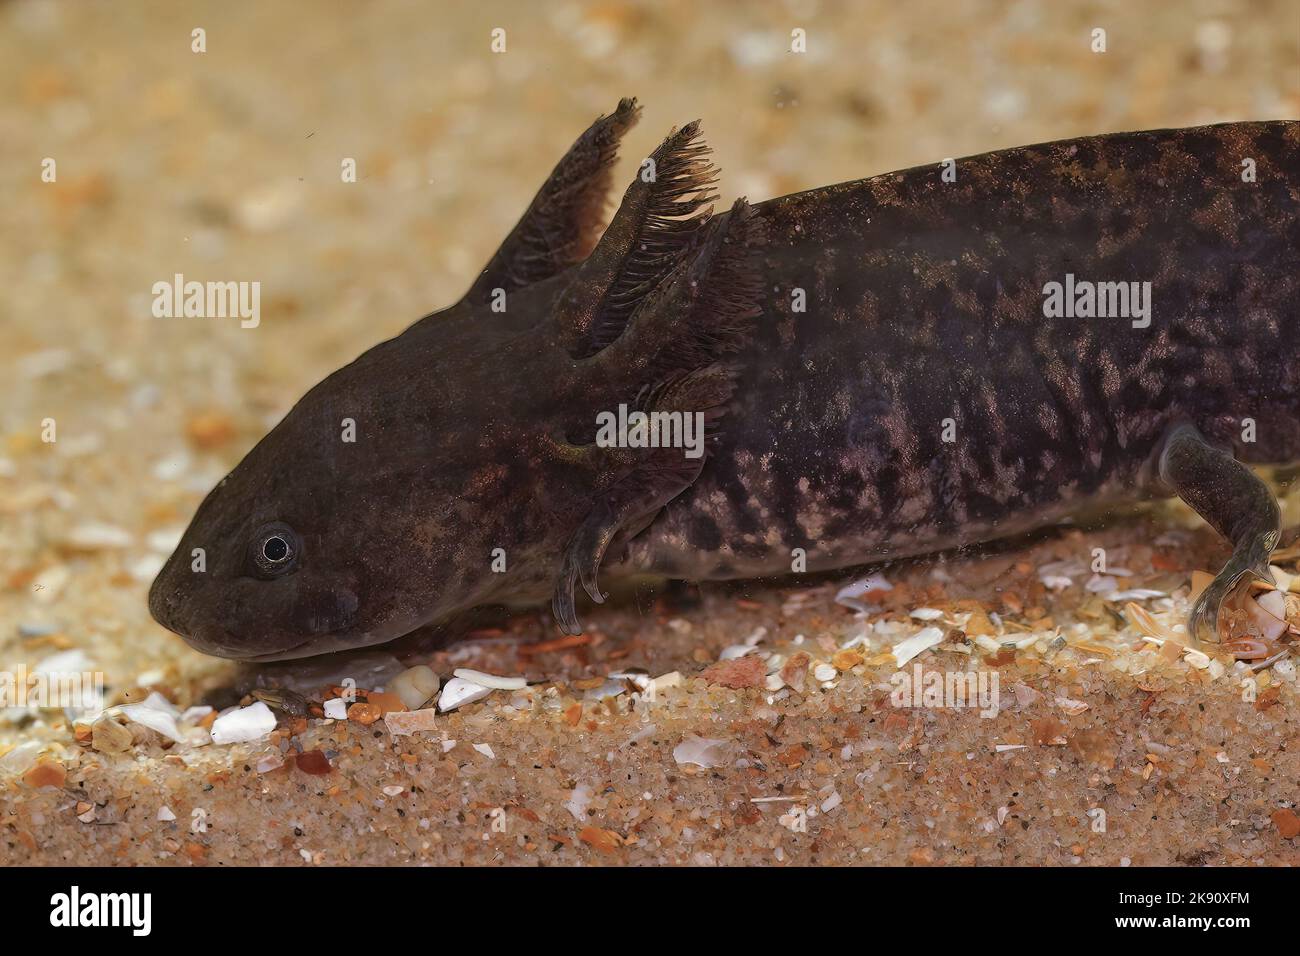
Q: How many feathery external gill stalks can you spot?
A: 4